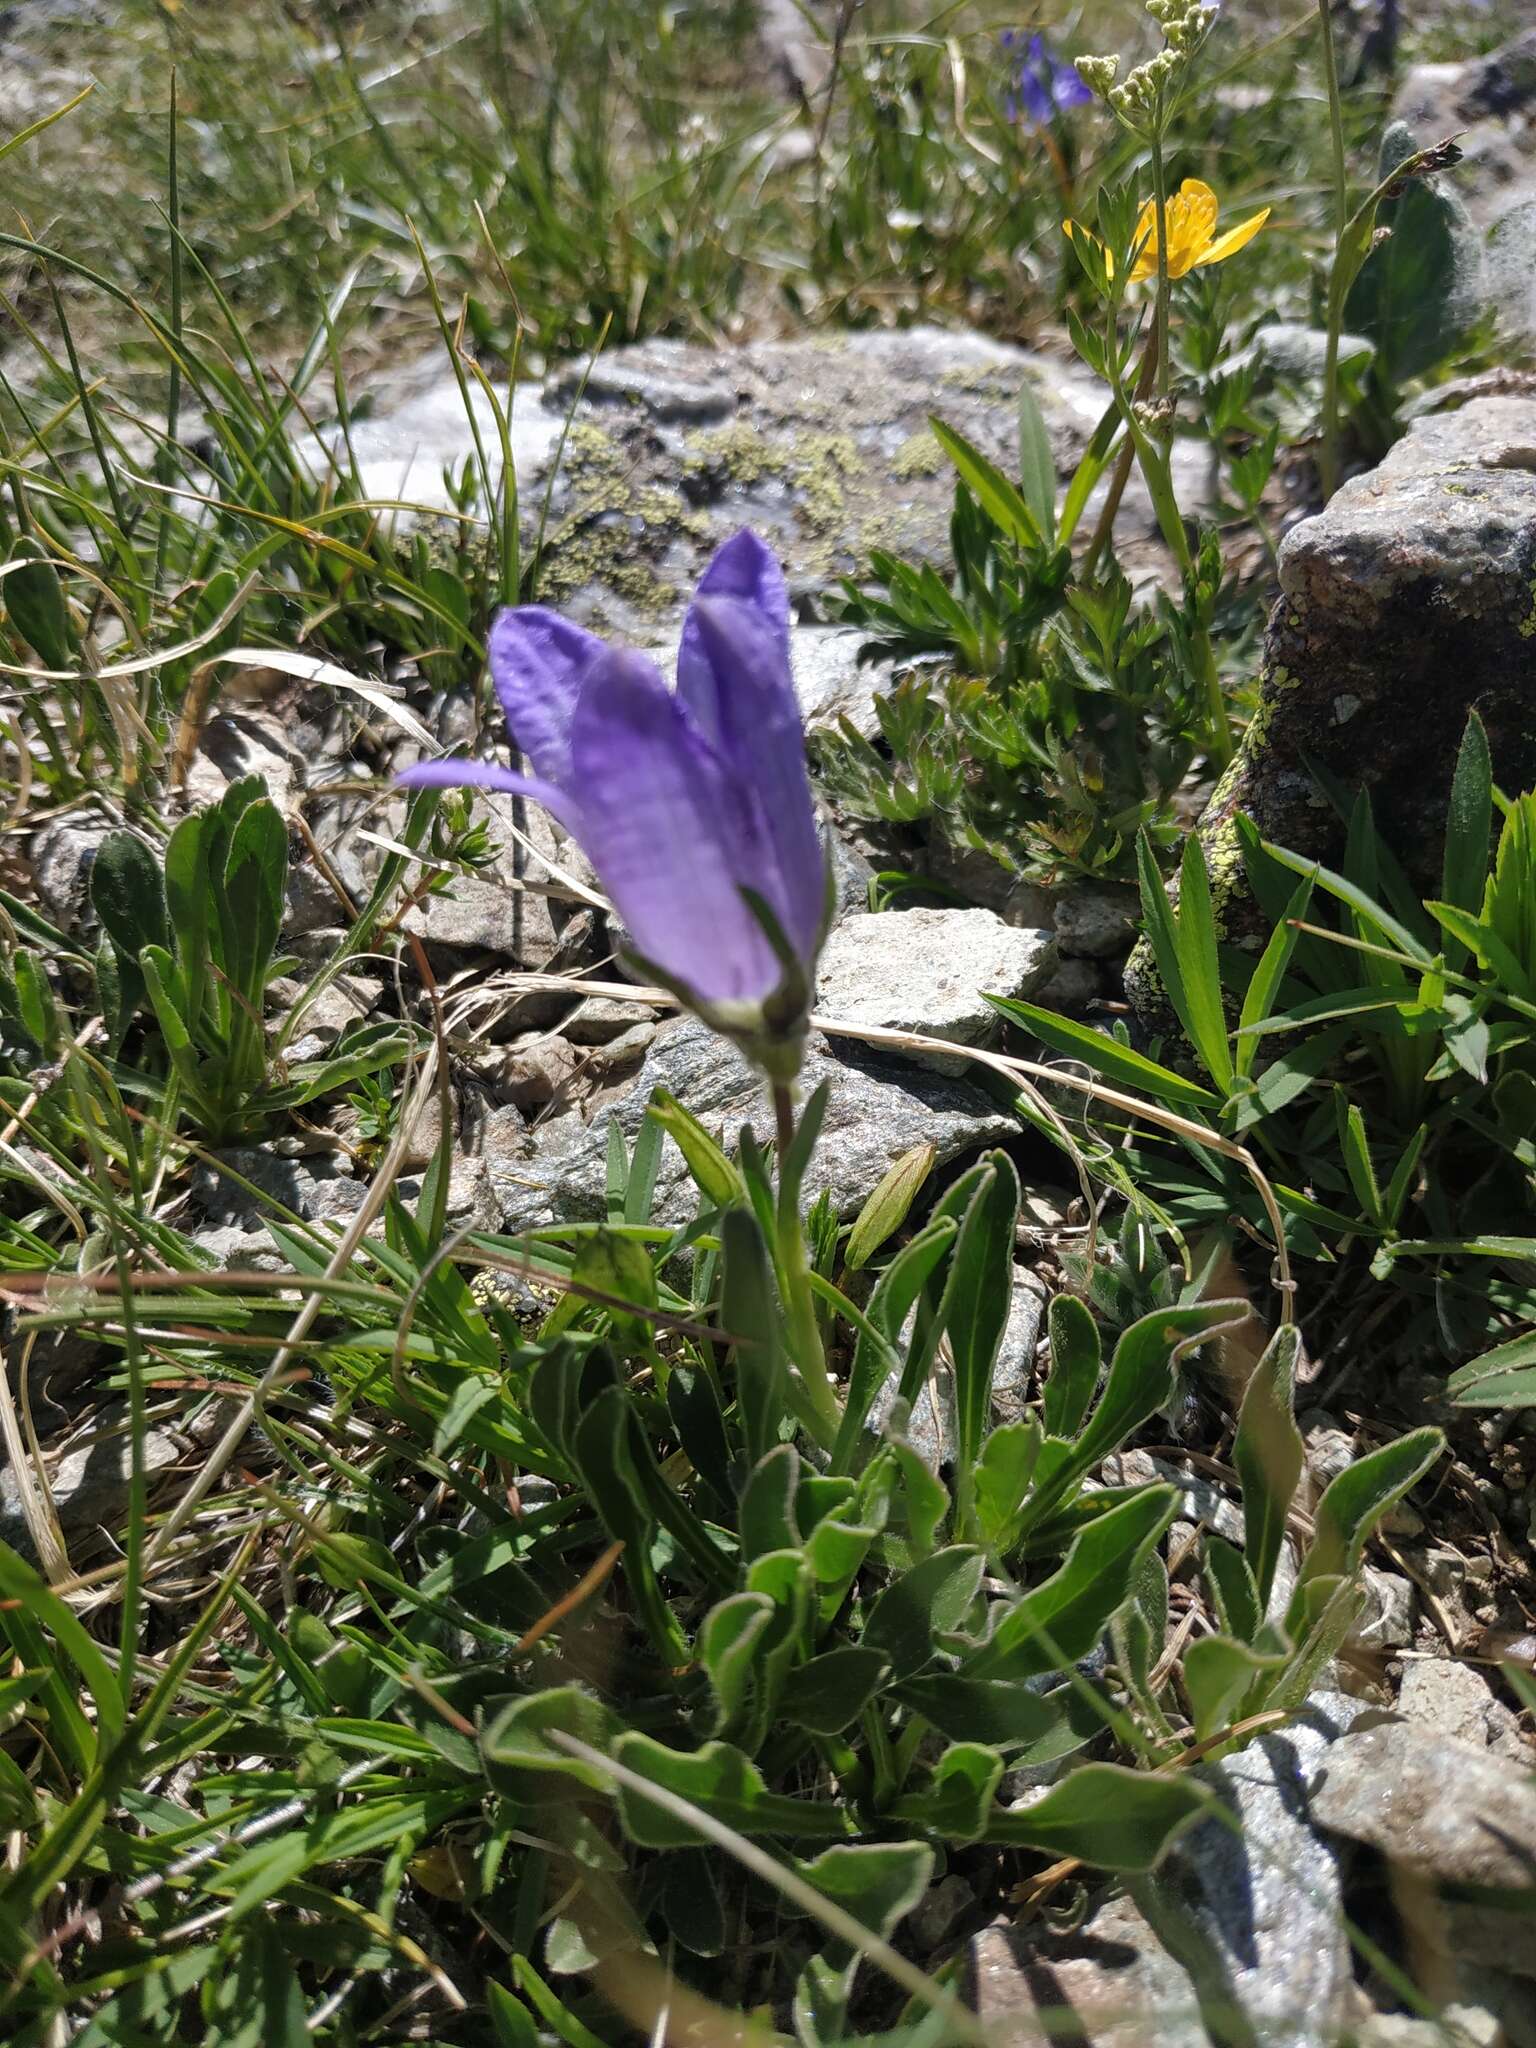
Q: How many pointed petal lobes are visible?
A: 5